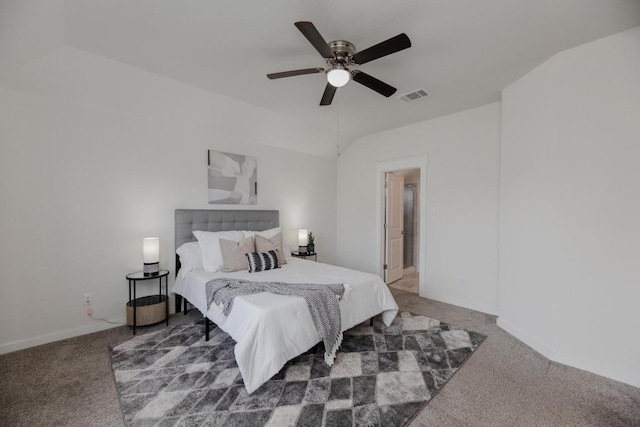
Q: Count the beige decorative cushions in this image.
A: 2